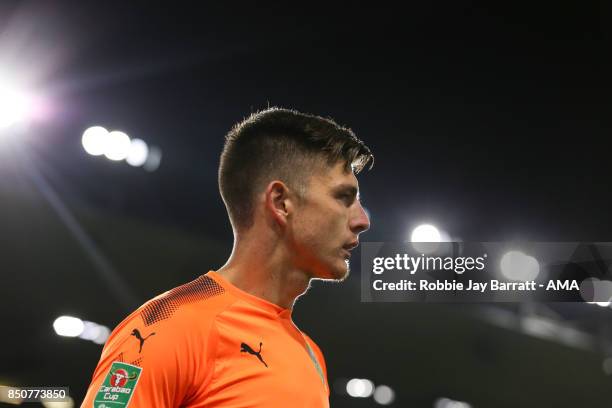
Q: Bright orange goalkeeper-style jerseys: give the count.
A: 1